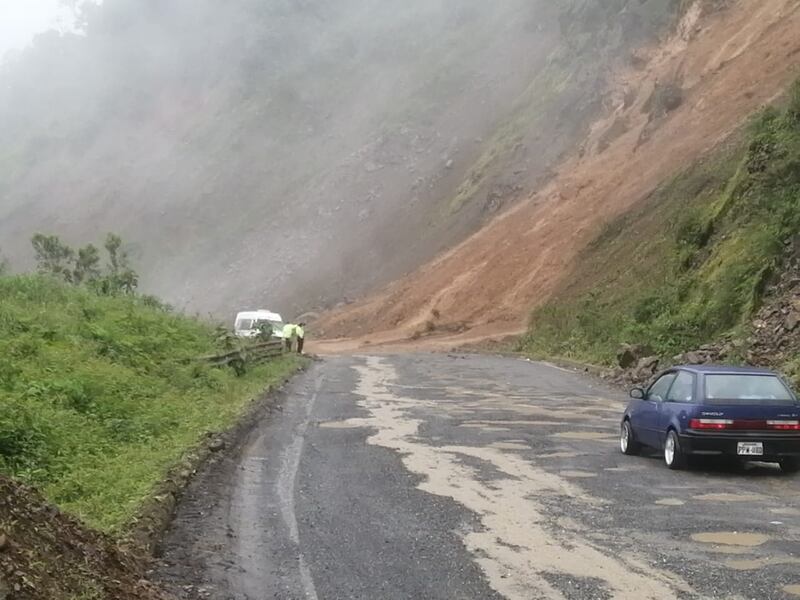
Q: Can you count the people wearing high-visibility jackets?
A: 2